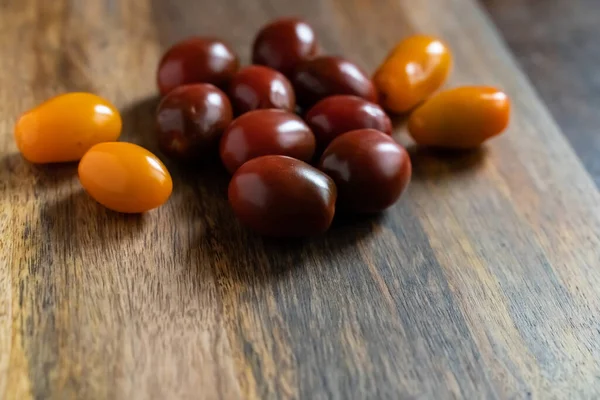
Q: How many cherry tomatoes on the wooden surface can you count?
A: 13